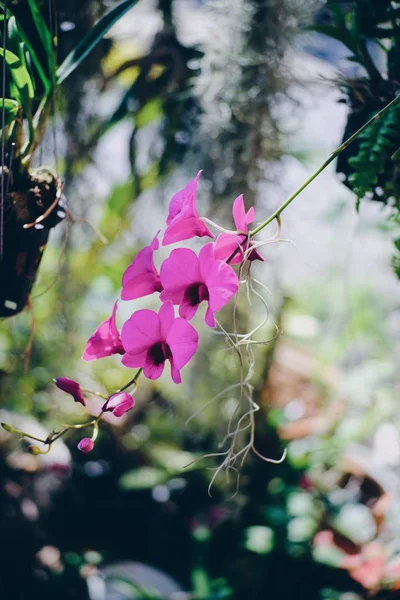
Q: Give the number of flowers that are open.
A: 6